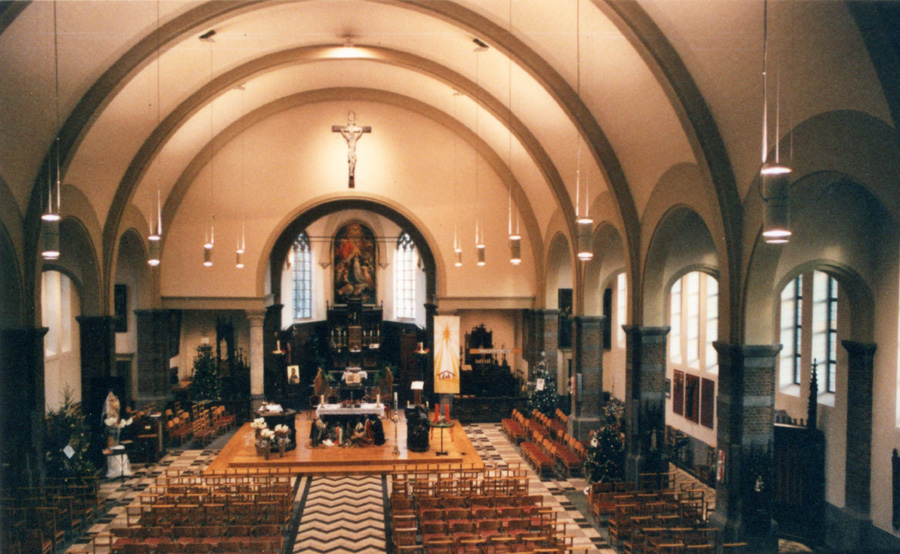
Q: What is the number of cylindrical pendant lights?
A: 9